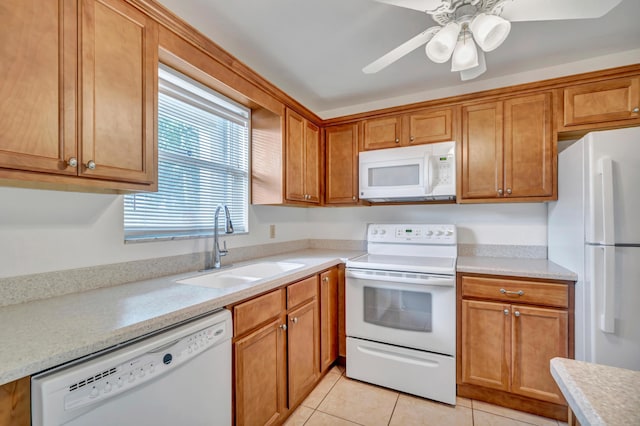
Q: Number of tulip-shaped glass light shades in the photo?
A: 3